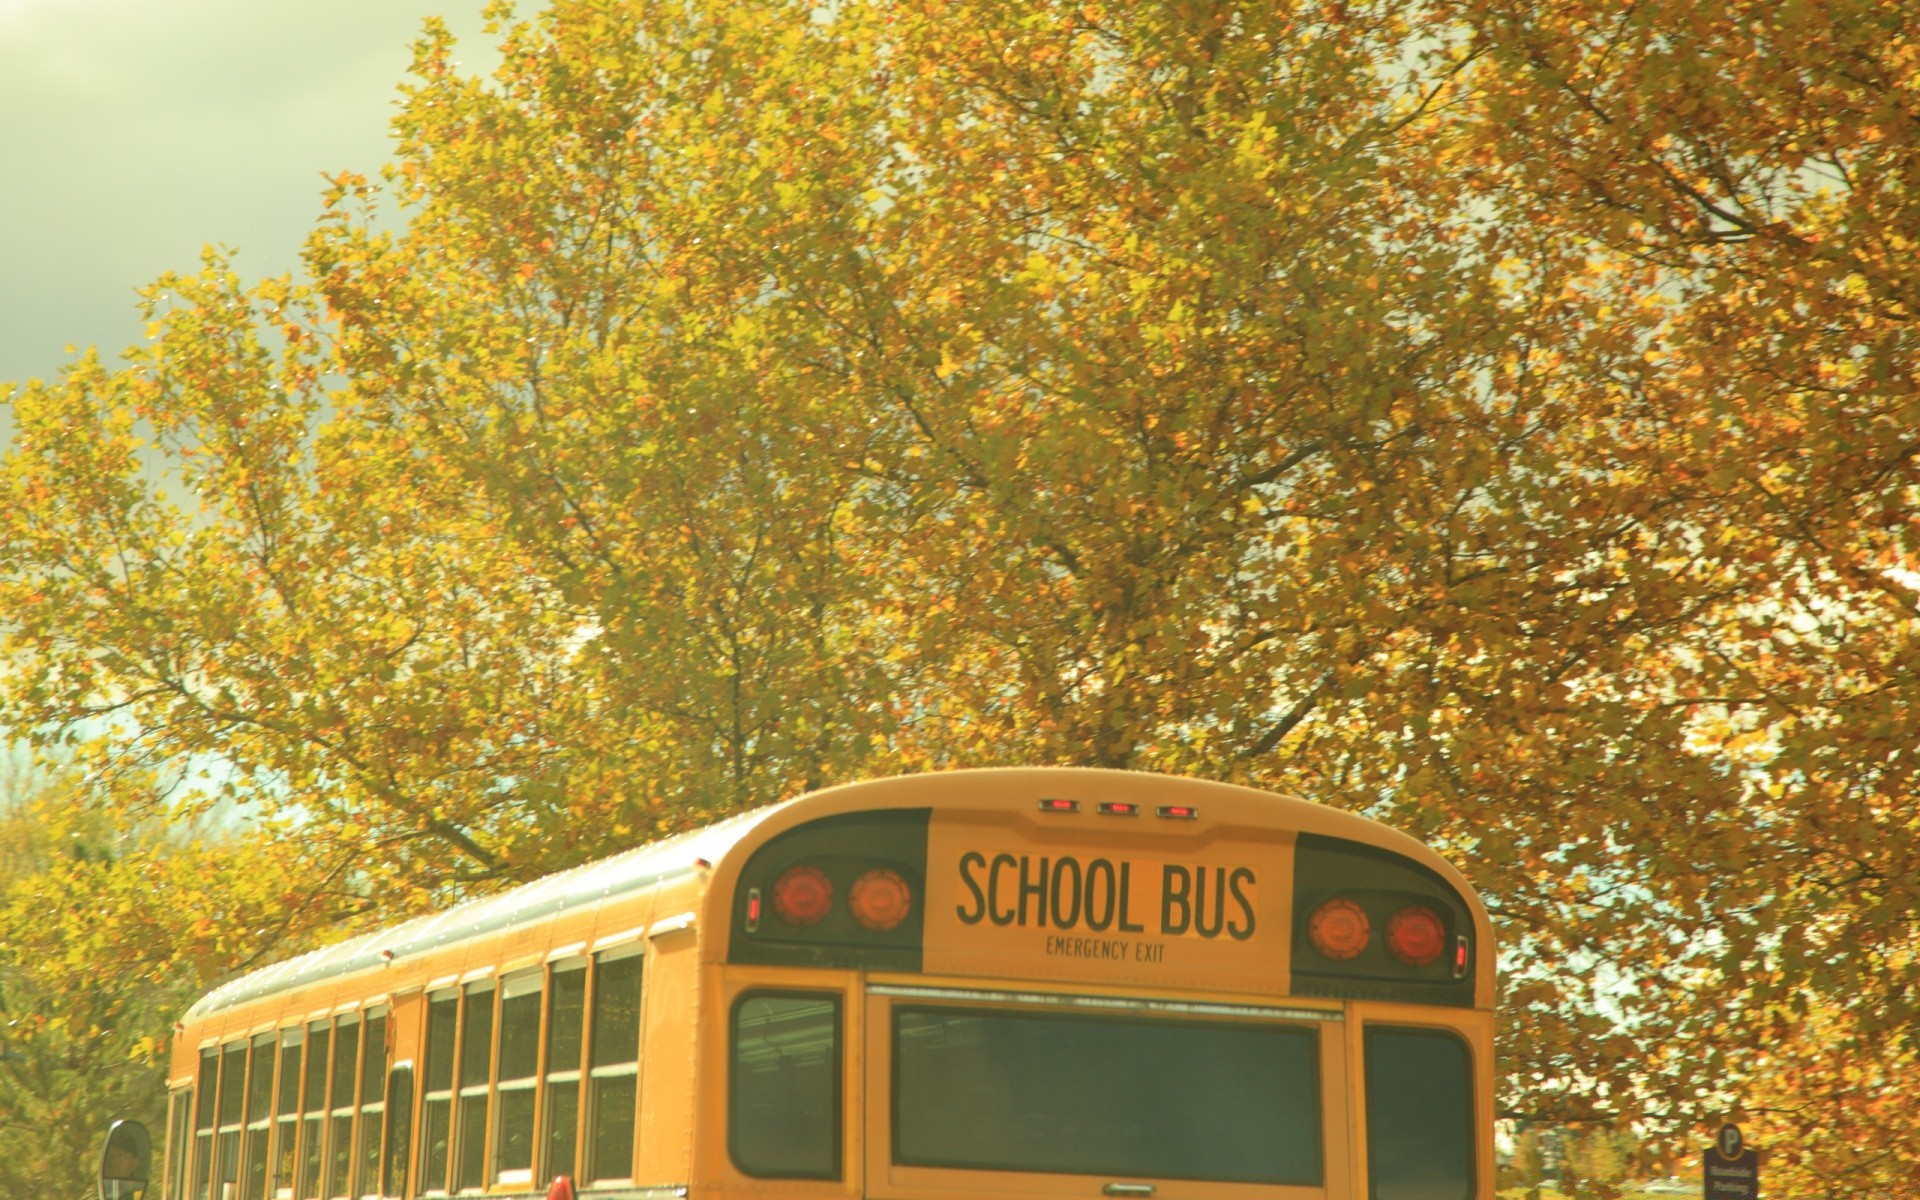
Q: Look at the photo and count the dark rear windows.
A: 3